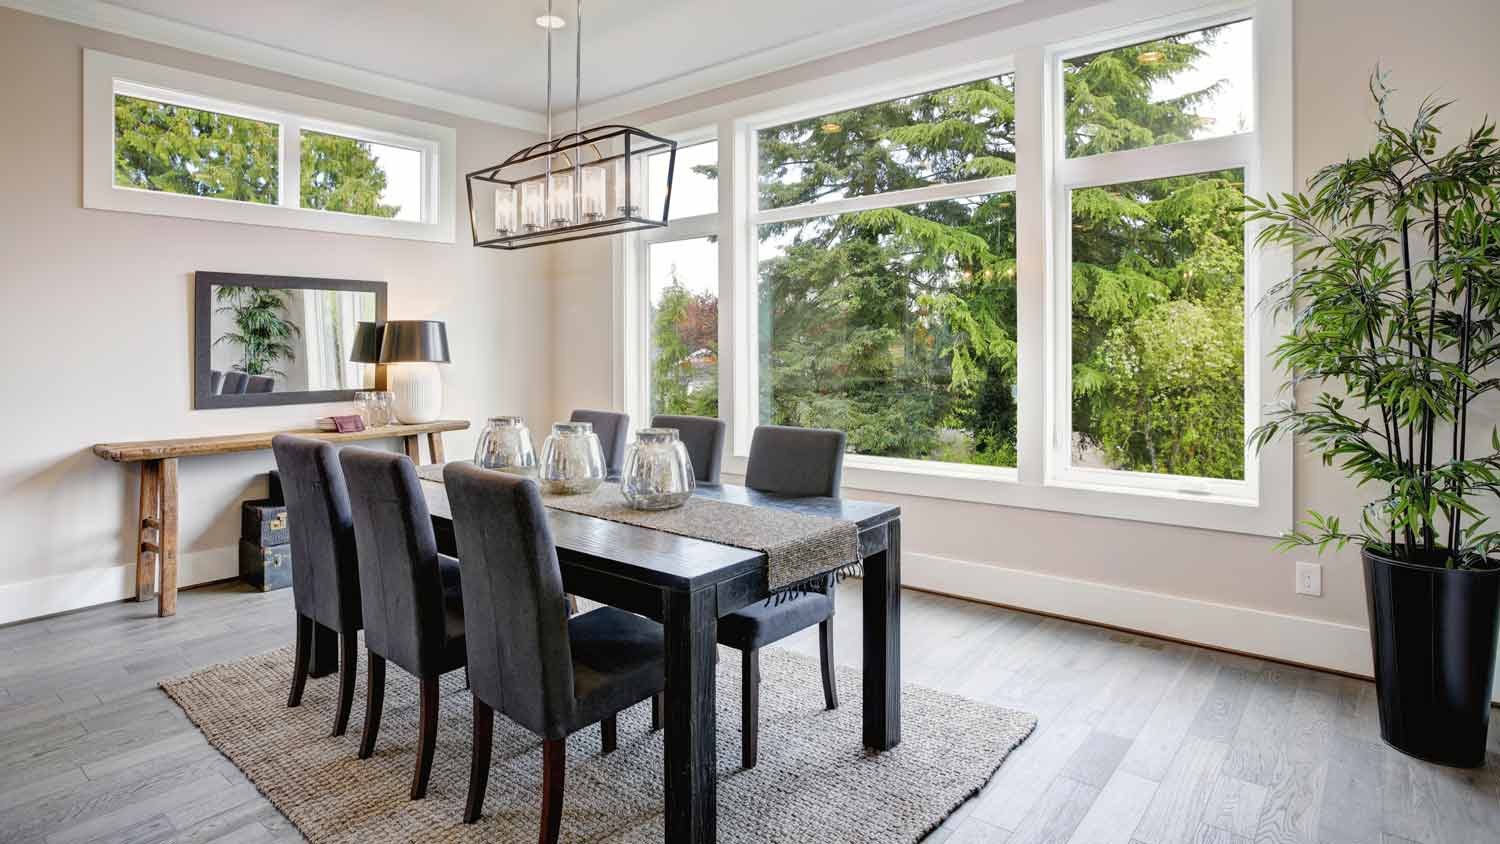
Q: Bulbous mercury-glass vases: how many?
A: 3